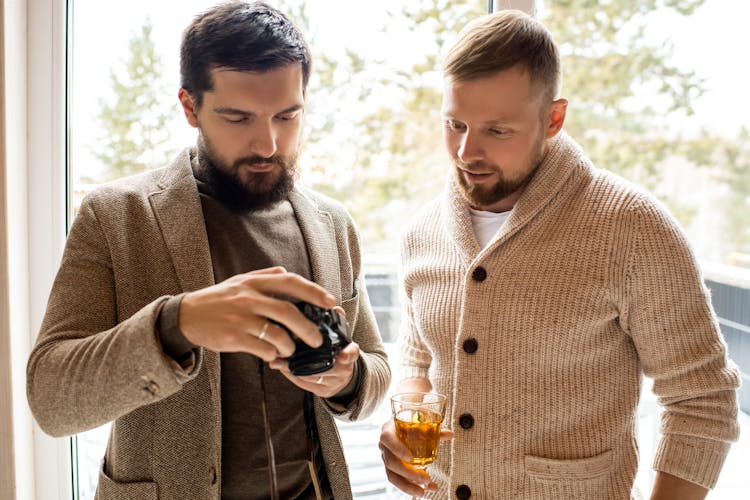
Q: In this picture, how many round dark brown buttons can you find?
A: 4